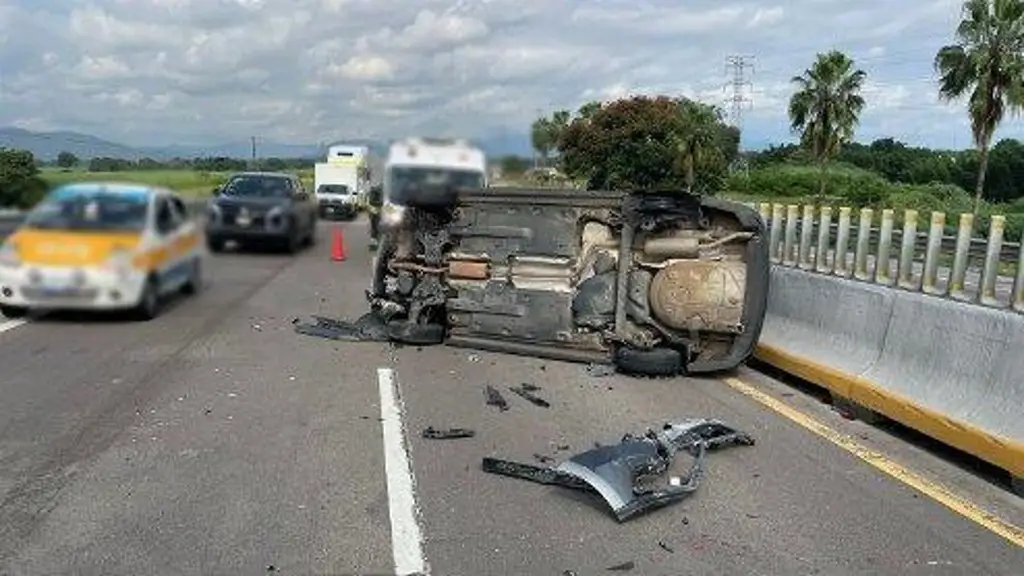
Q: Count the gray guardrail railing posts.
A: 13